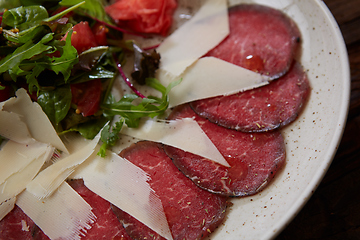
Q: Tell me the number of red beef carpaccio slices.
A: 6